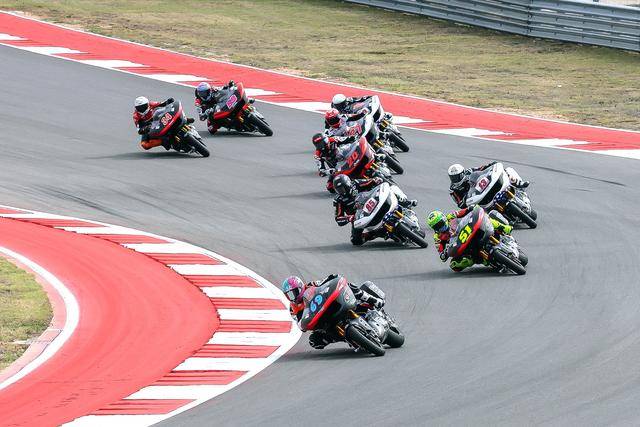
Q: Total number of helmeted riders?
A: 9